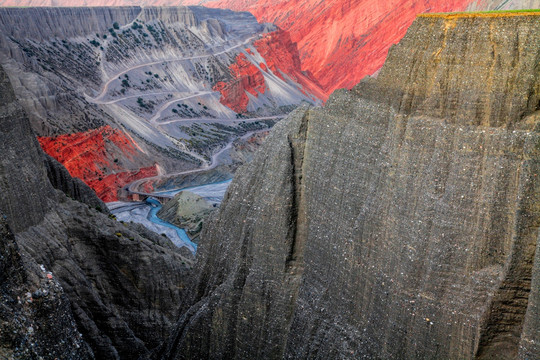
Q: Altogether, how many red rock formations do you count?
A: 3